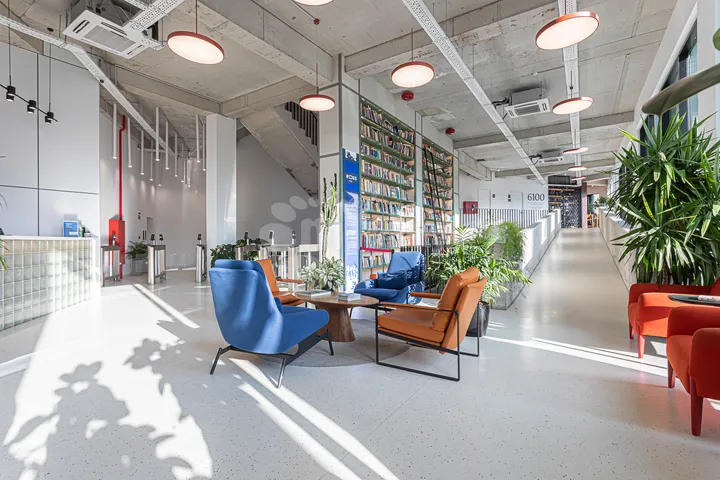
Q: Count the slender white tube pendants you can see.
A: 12